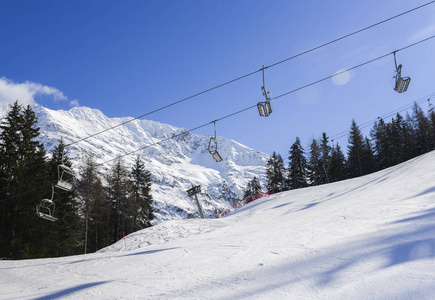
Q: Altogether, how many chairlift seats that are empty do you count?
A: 5